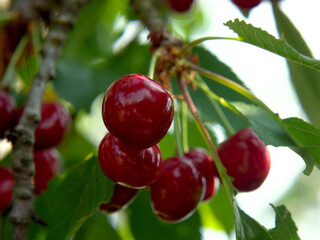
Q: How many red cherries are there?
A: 12